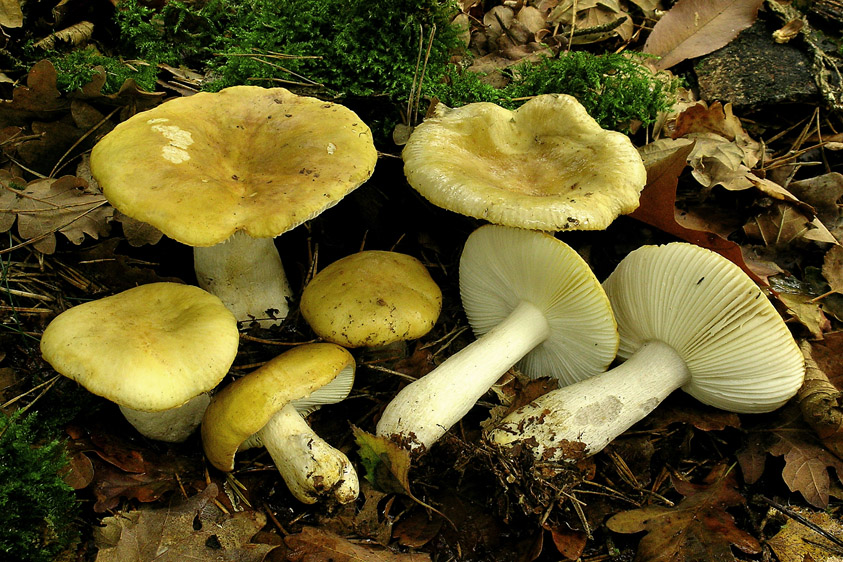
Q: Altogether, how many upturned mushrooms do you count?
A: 2